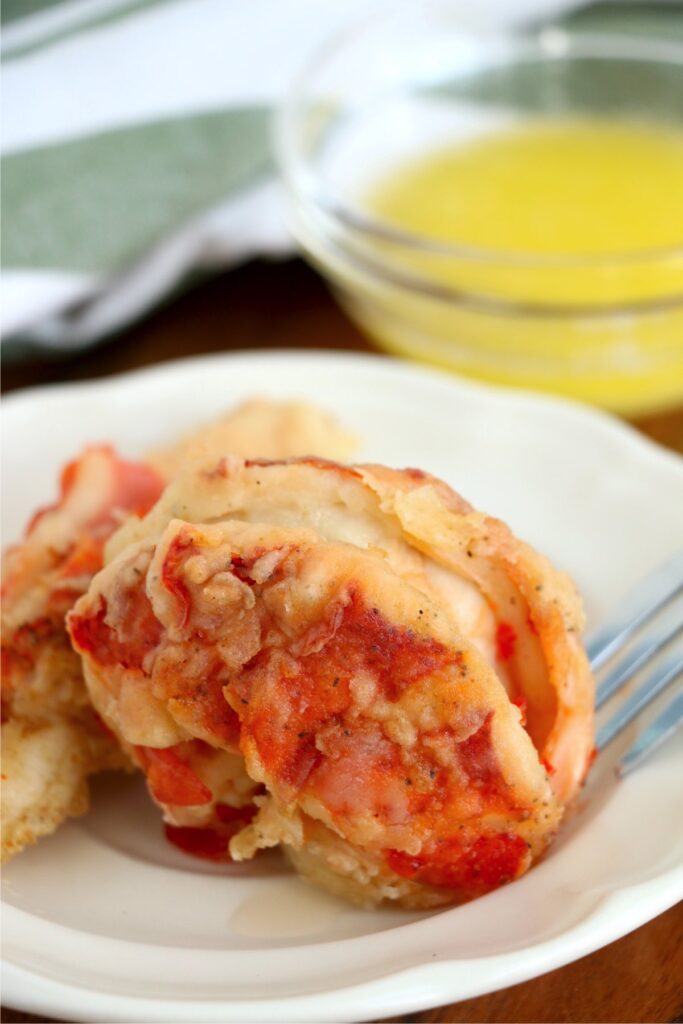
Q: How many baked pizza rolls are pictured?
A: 0